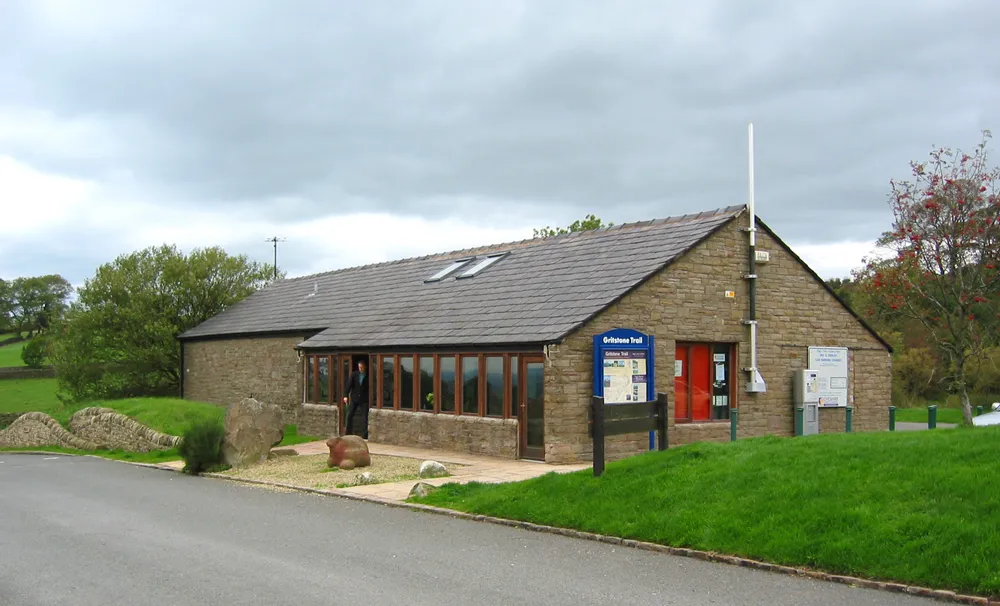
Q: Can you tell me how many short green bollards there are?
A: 6